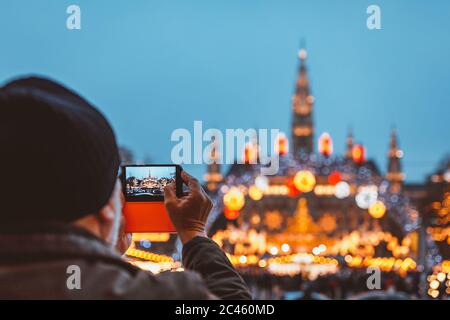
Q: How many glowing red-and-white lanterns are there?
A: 4